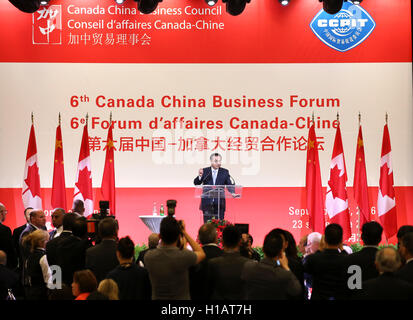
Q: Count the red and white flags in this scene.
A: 4